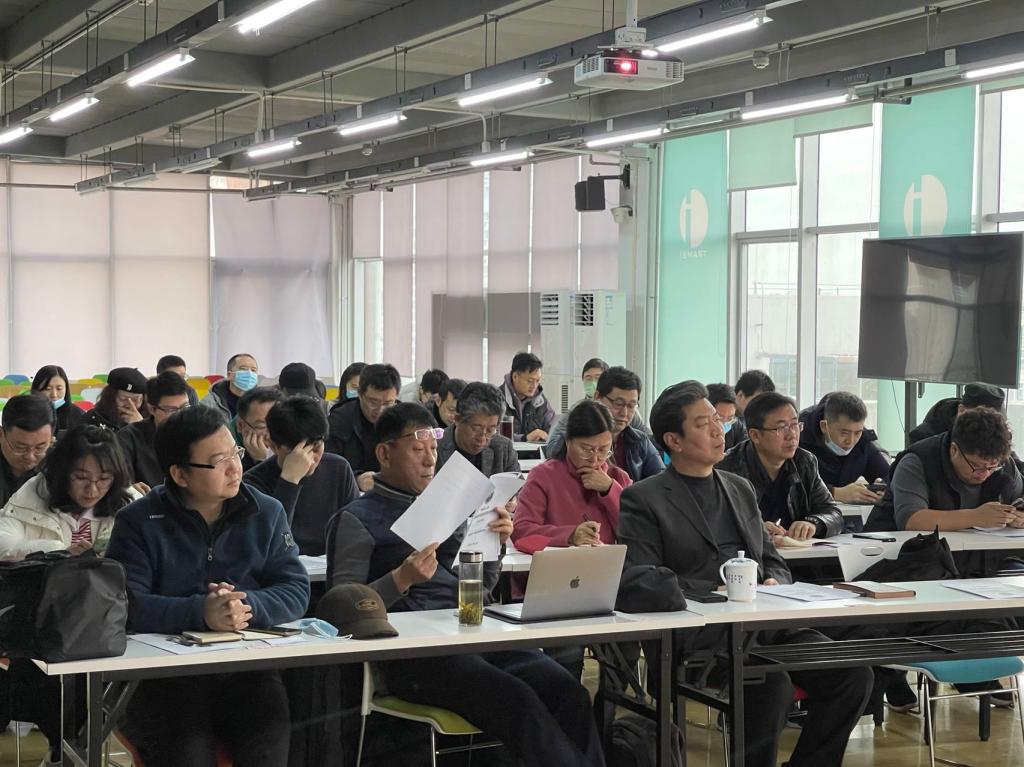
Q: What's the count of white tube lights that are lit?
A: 12